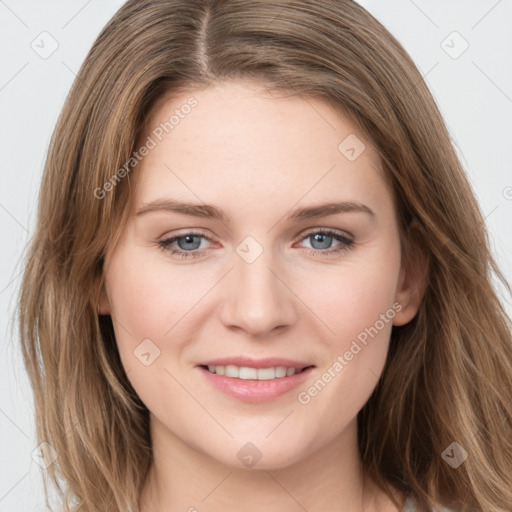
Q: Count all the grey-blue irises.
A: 2